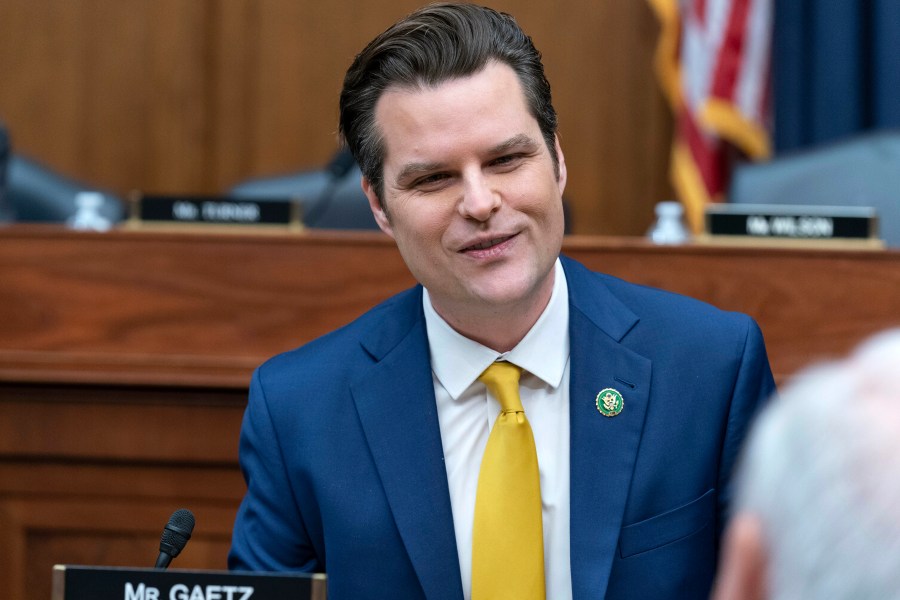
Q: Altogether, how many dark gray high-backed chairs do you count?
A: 3